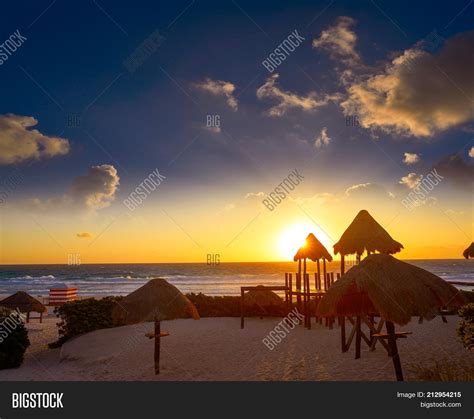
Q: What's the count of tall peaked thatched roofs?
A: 2